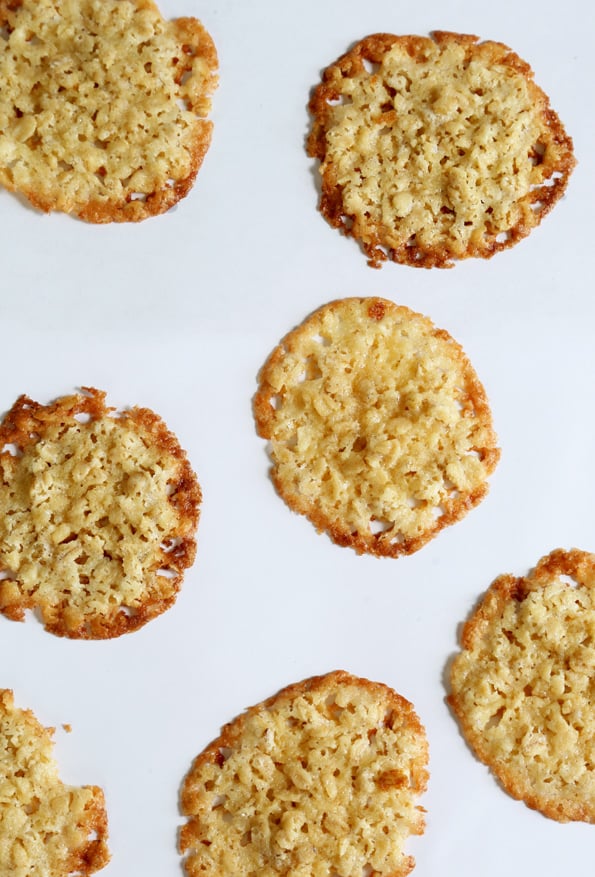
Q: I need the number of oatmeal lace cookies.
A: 7